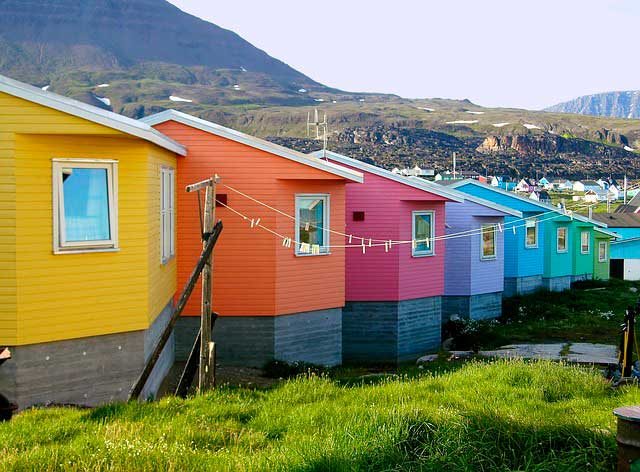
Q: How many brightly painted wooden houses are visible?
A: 8